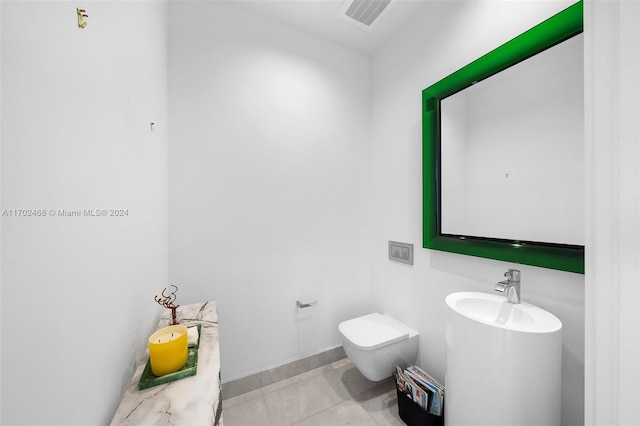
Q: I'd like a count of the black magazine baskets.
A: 1